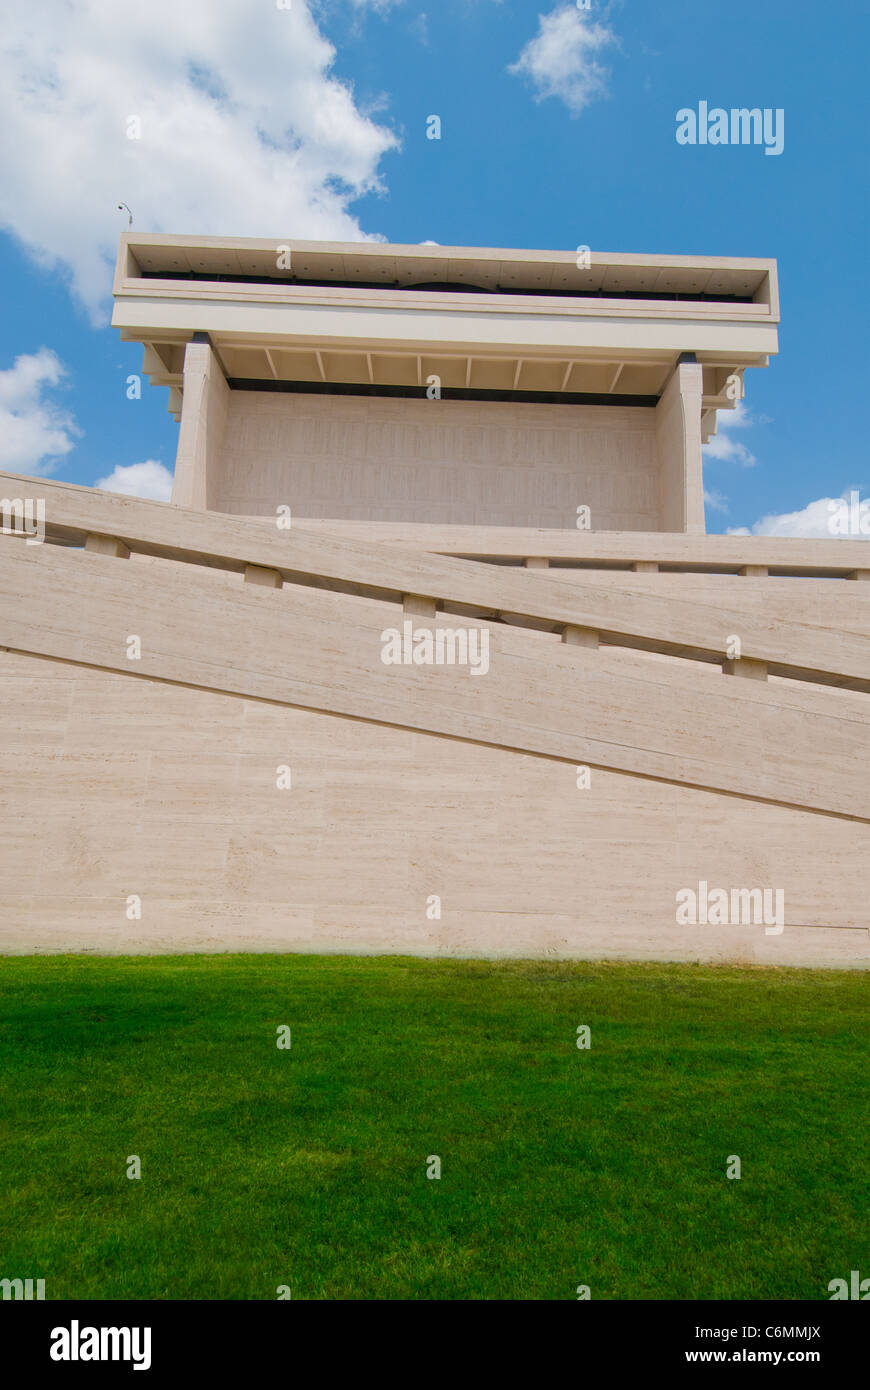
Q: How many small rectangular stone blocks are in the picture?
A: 9